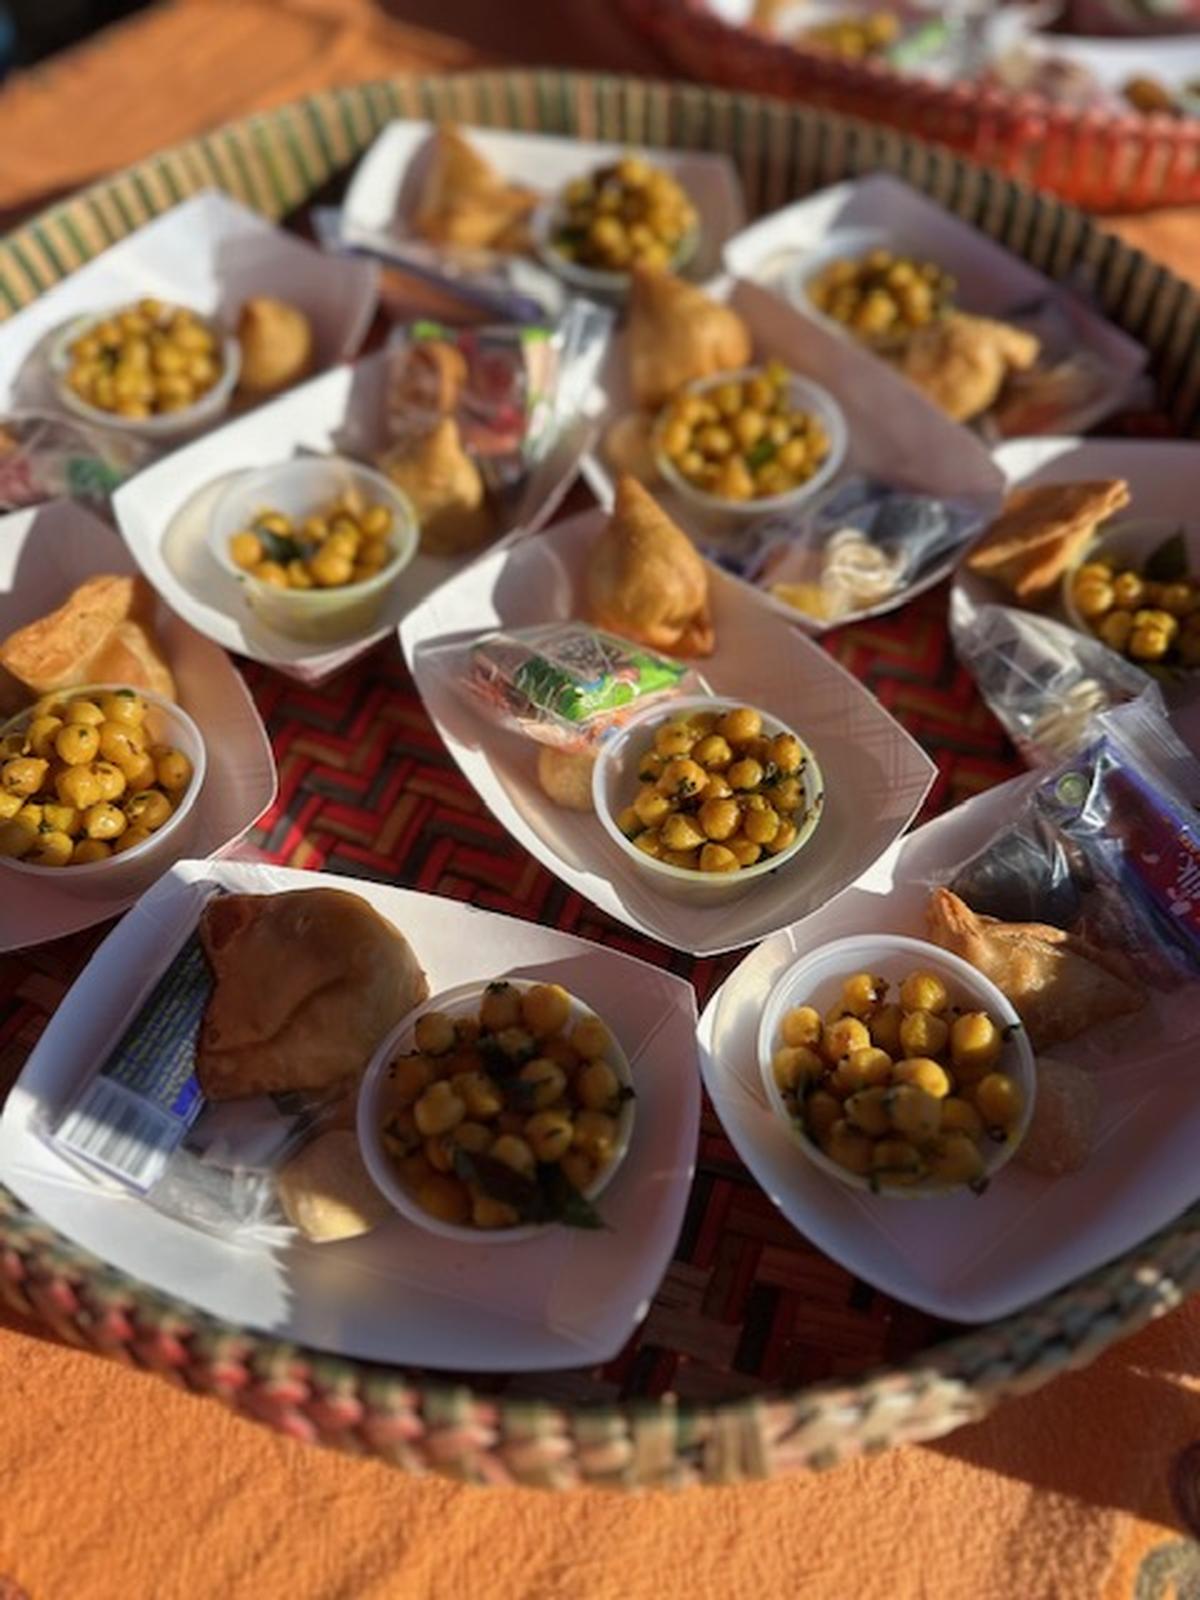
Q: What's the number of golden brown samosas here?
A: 10